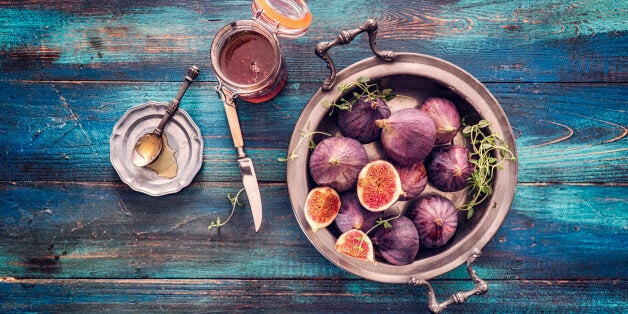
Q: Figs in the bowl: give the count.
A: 12